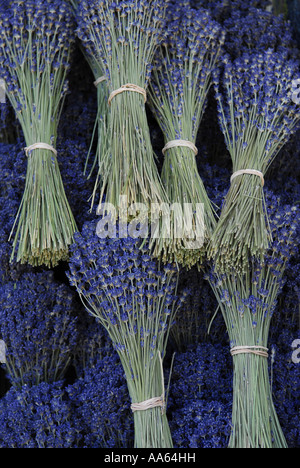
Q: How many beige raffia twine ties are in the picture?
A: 7